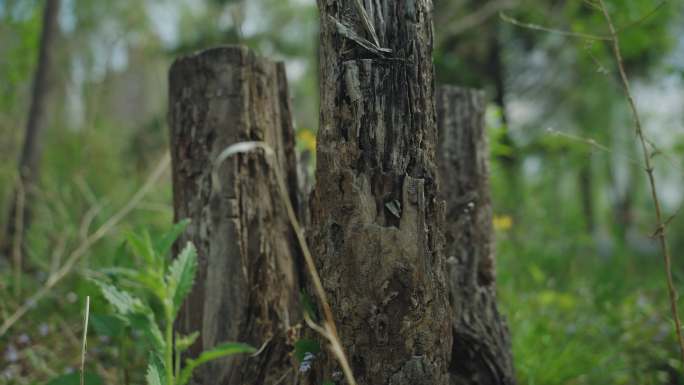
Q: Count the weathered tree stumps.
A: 3